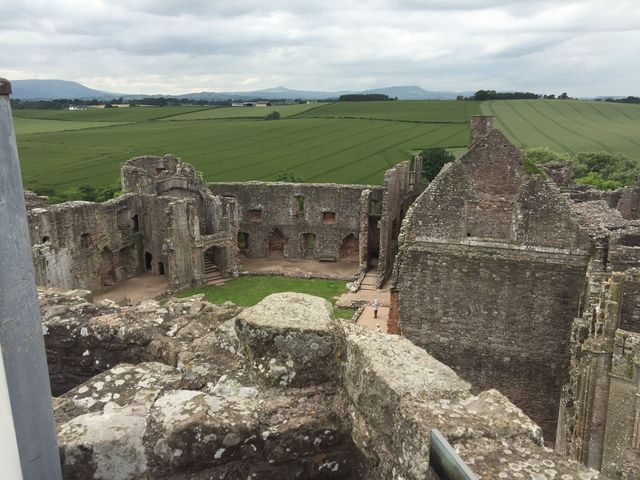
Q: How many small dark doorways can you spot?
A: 2